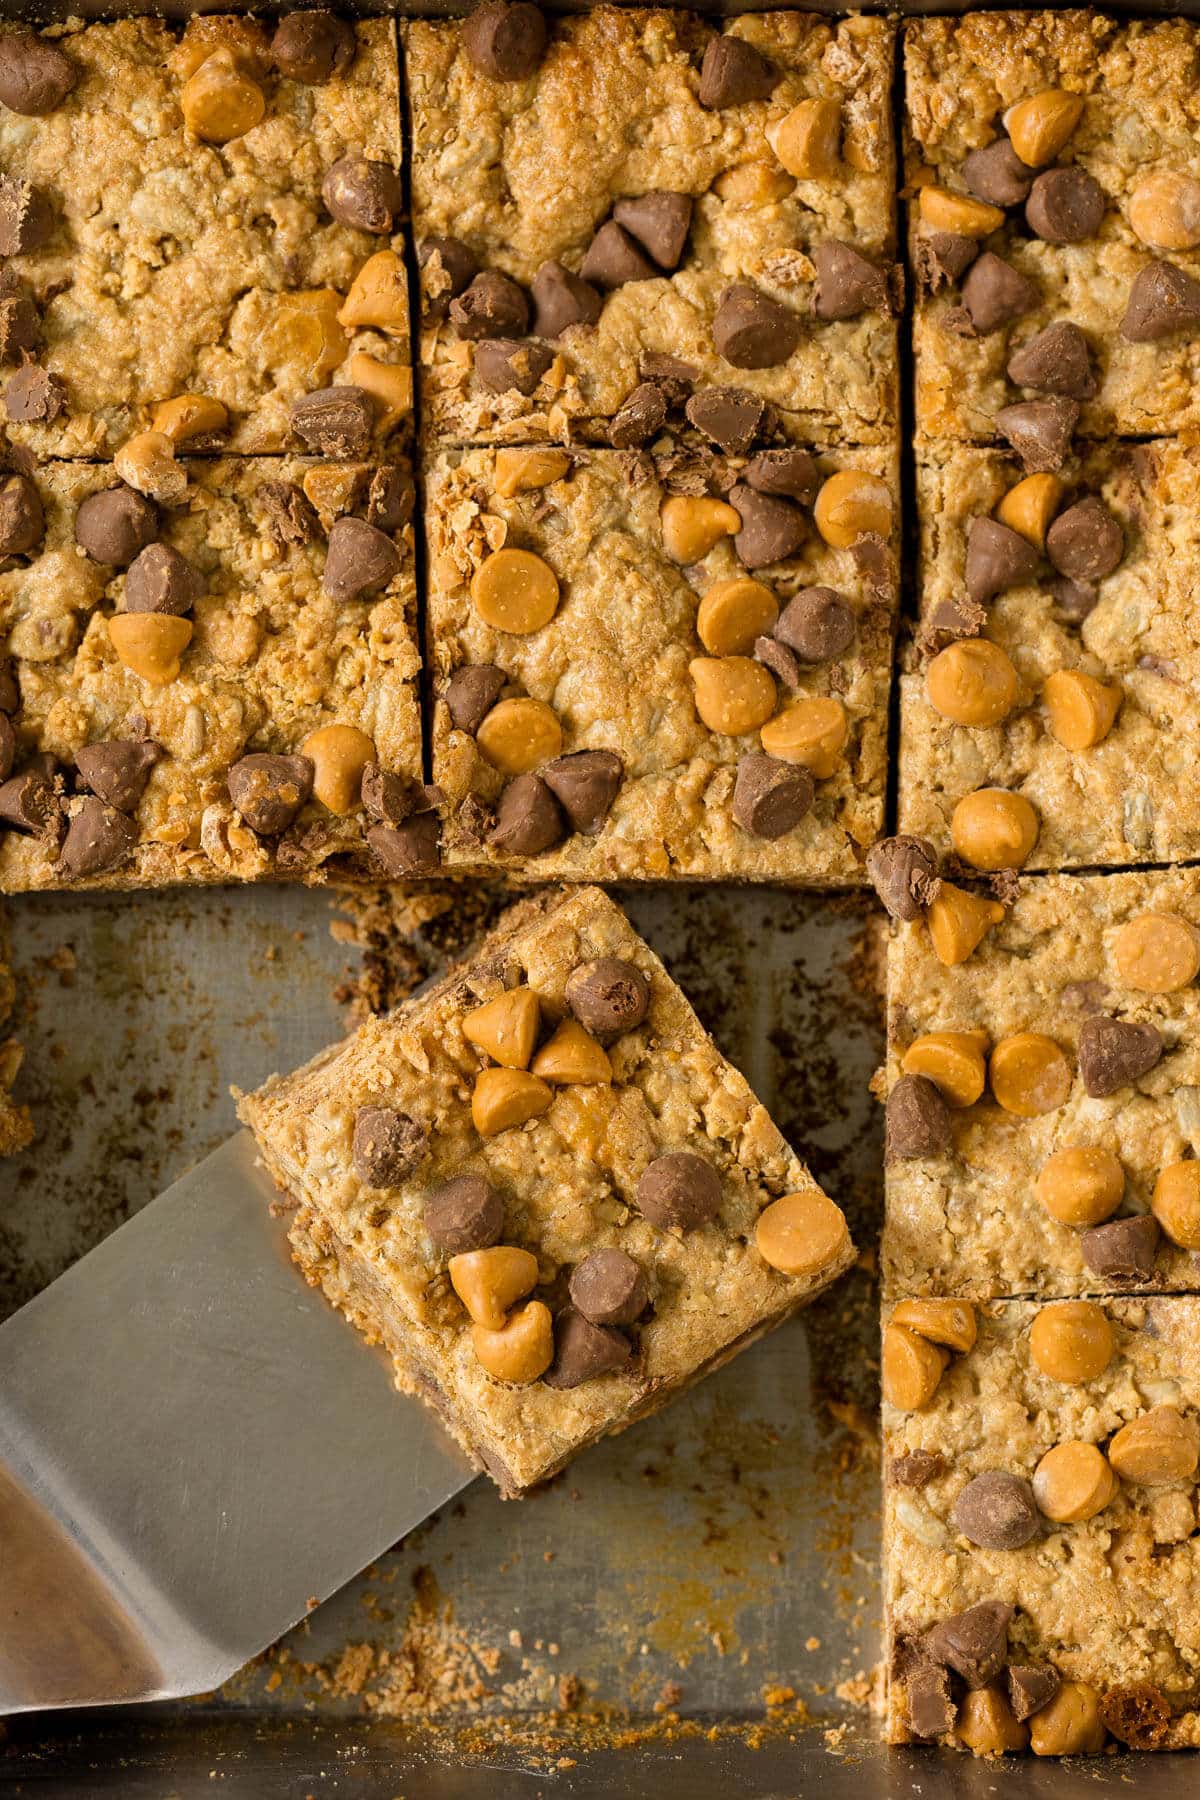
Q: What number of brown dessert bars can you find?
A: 9